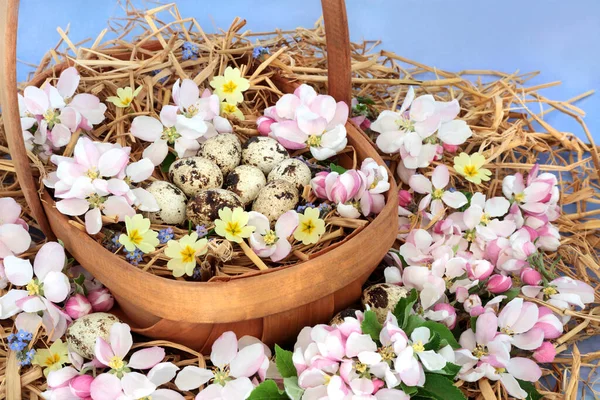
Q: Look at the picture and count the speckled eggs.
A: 11